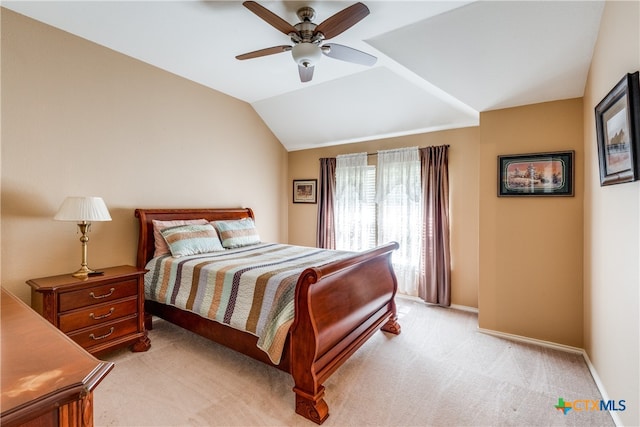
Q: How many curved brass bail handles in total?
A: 3